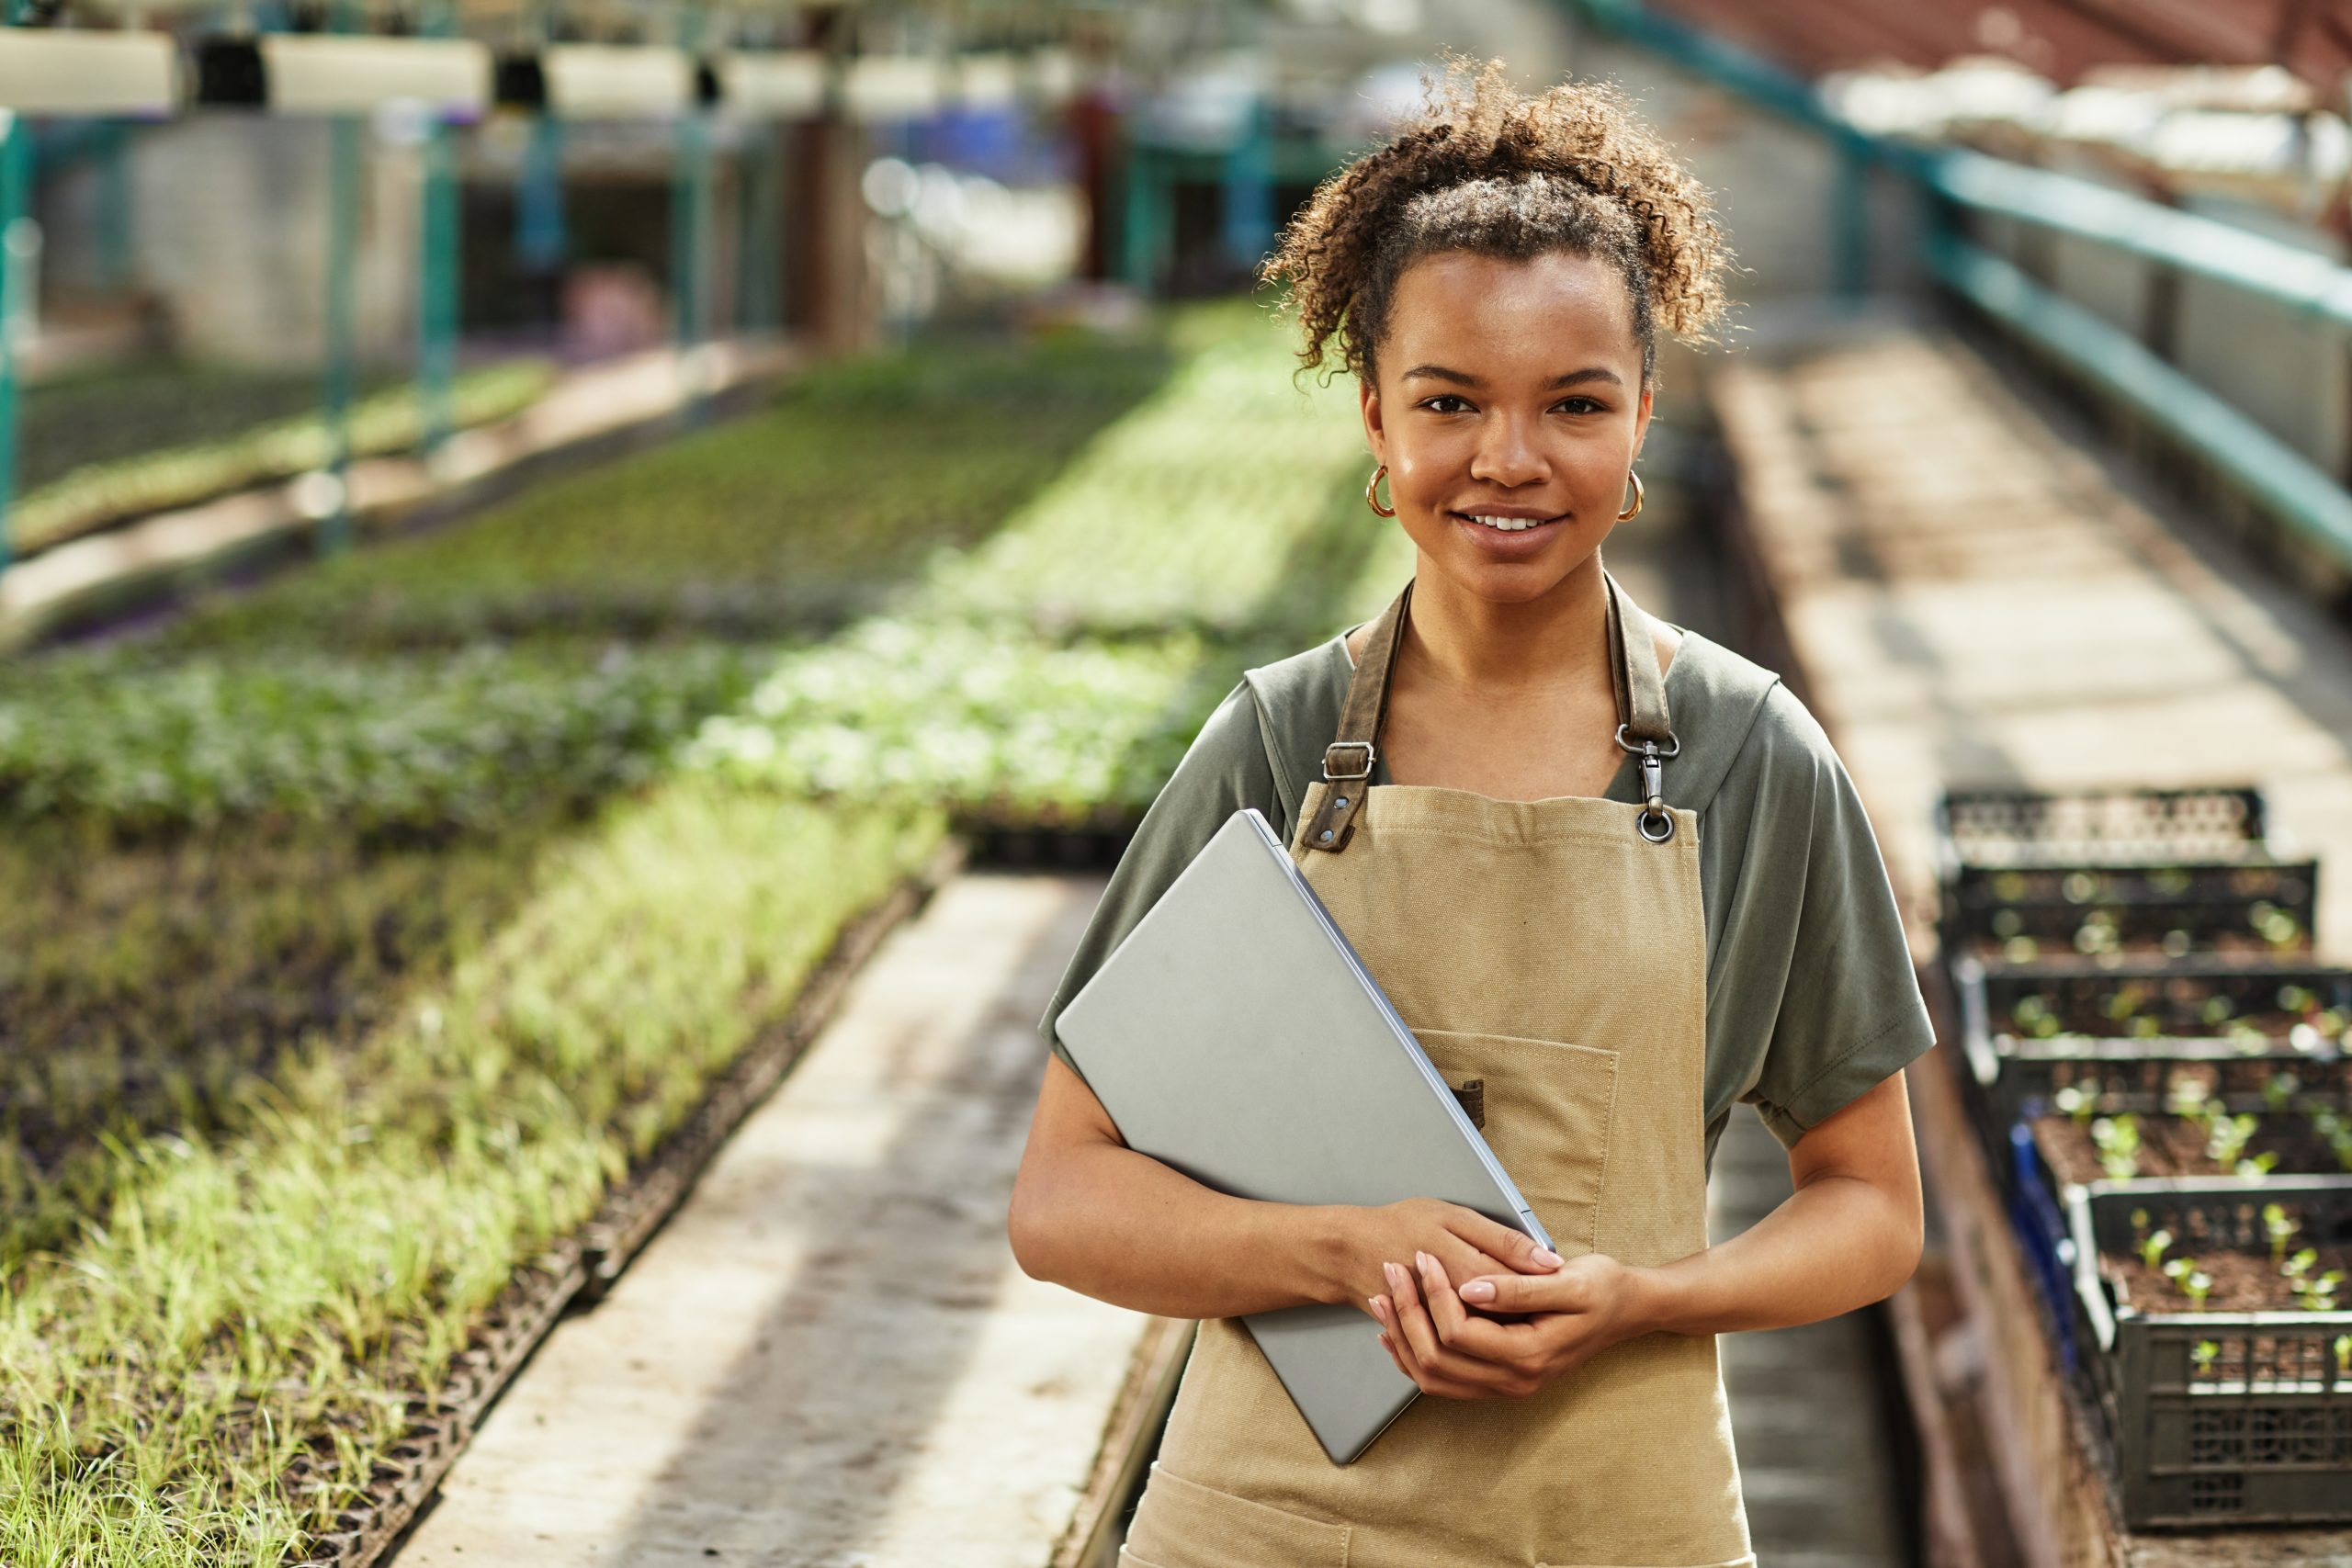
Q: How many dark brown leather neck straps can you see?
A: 2